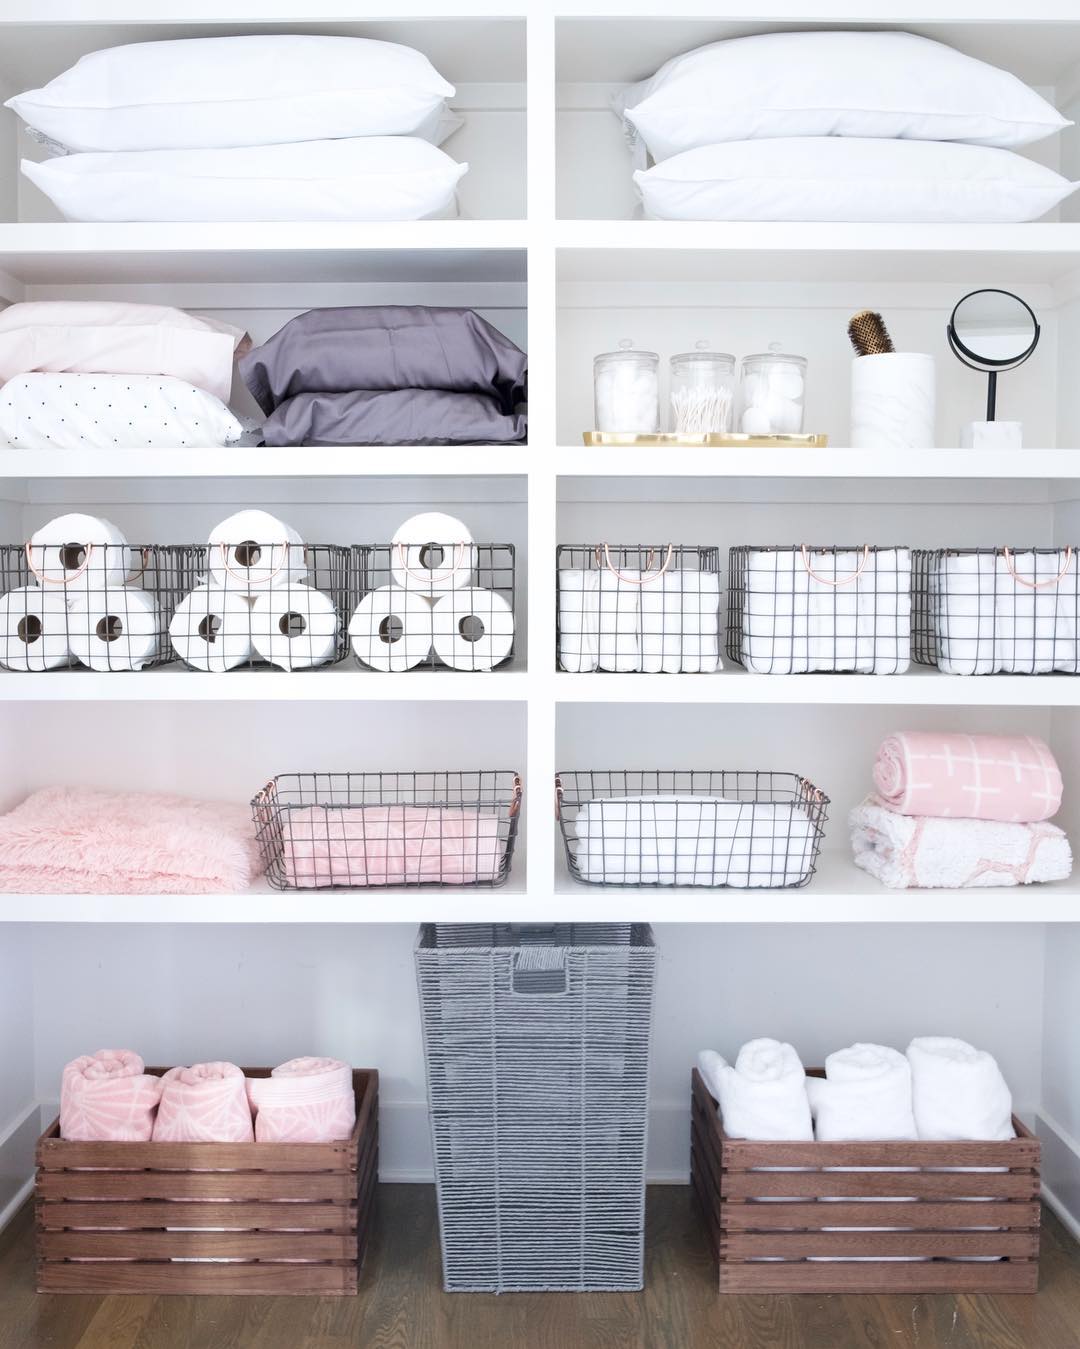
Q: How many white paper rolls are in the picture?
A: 9